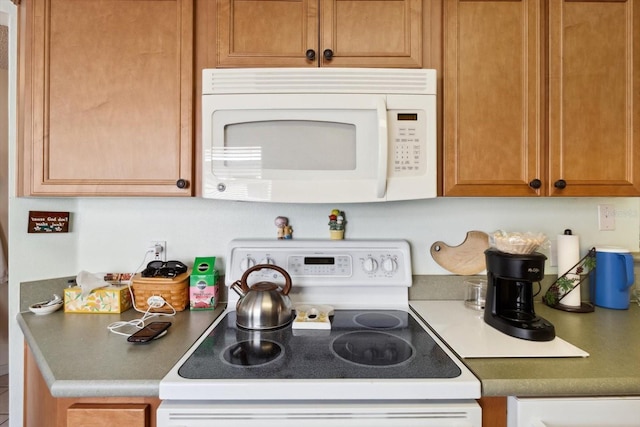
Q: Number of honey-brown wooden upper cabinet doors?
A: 5